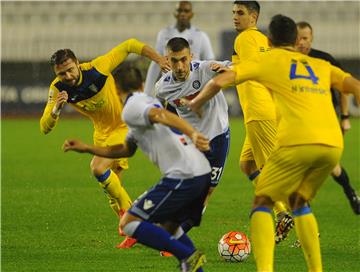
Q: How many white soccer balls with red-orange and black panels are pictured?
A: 1